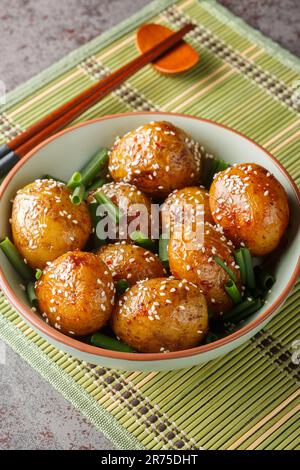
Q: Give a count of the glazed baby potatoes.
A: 9